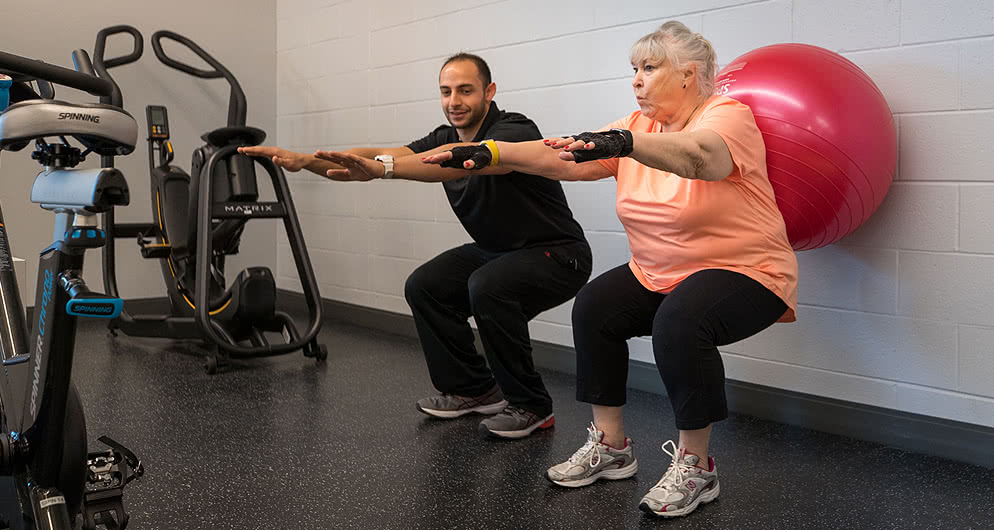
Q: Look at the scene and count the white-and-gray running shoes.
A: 2